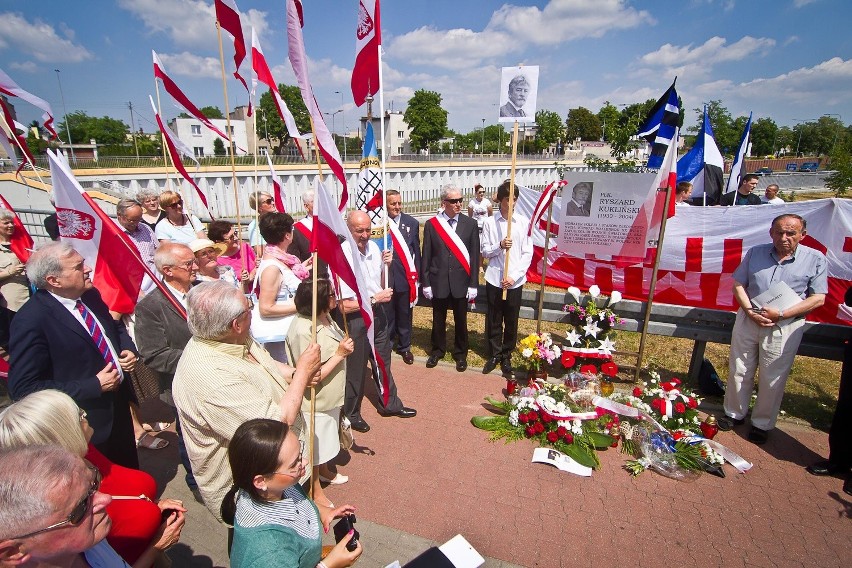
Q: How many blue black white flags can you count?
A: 3